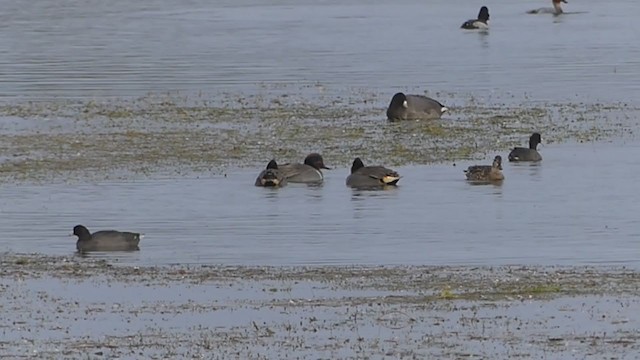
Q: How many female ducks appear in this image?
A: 1